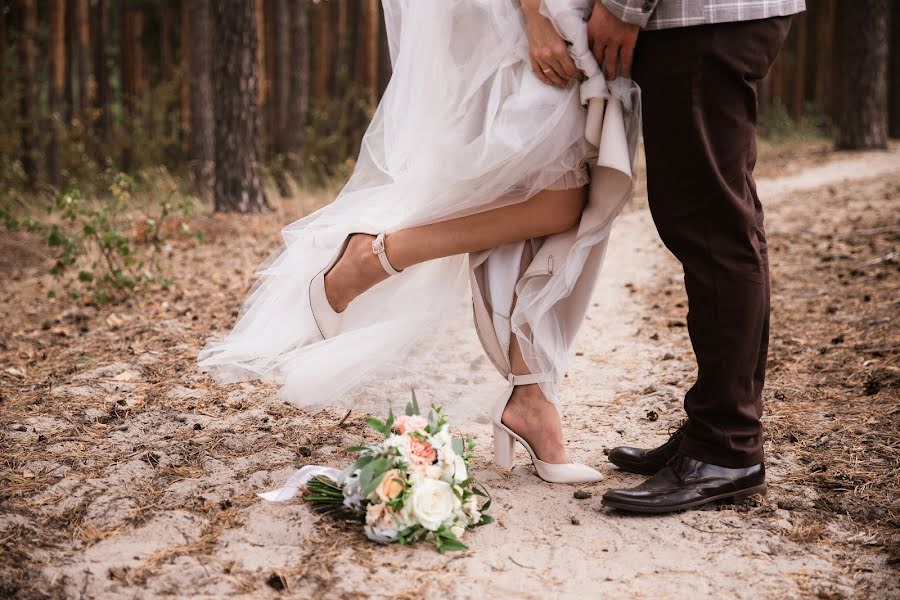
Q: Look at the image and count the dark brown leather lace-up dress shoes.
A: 2